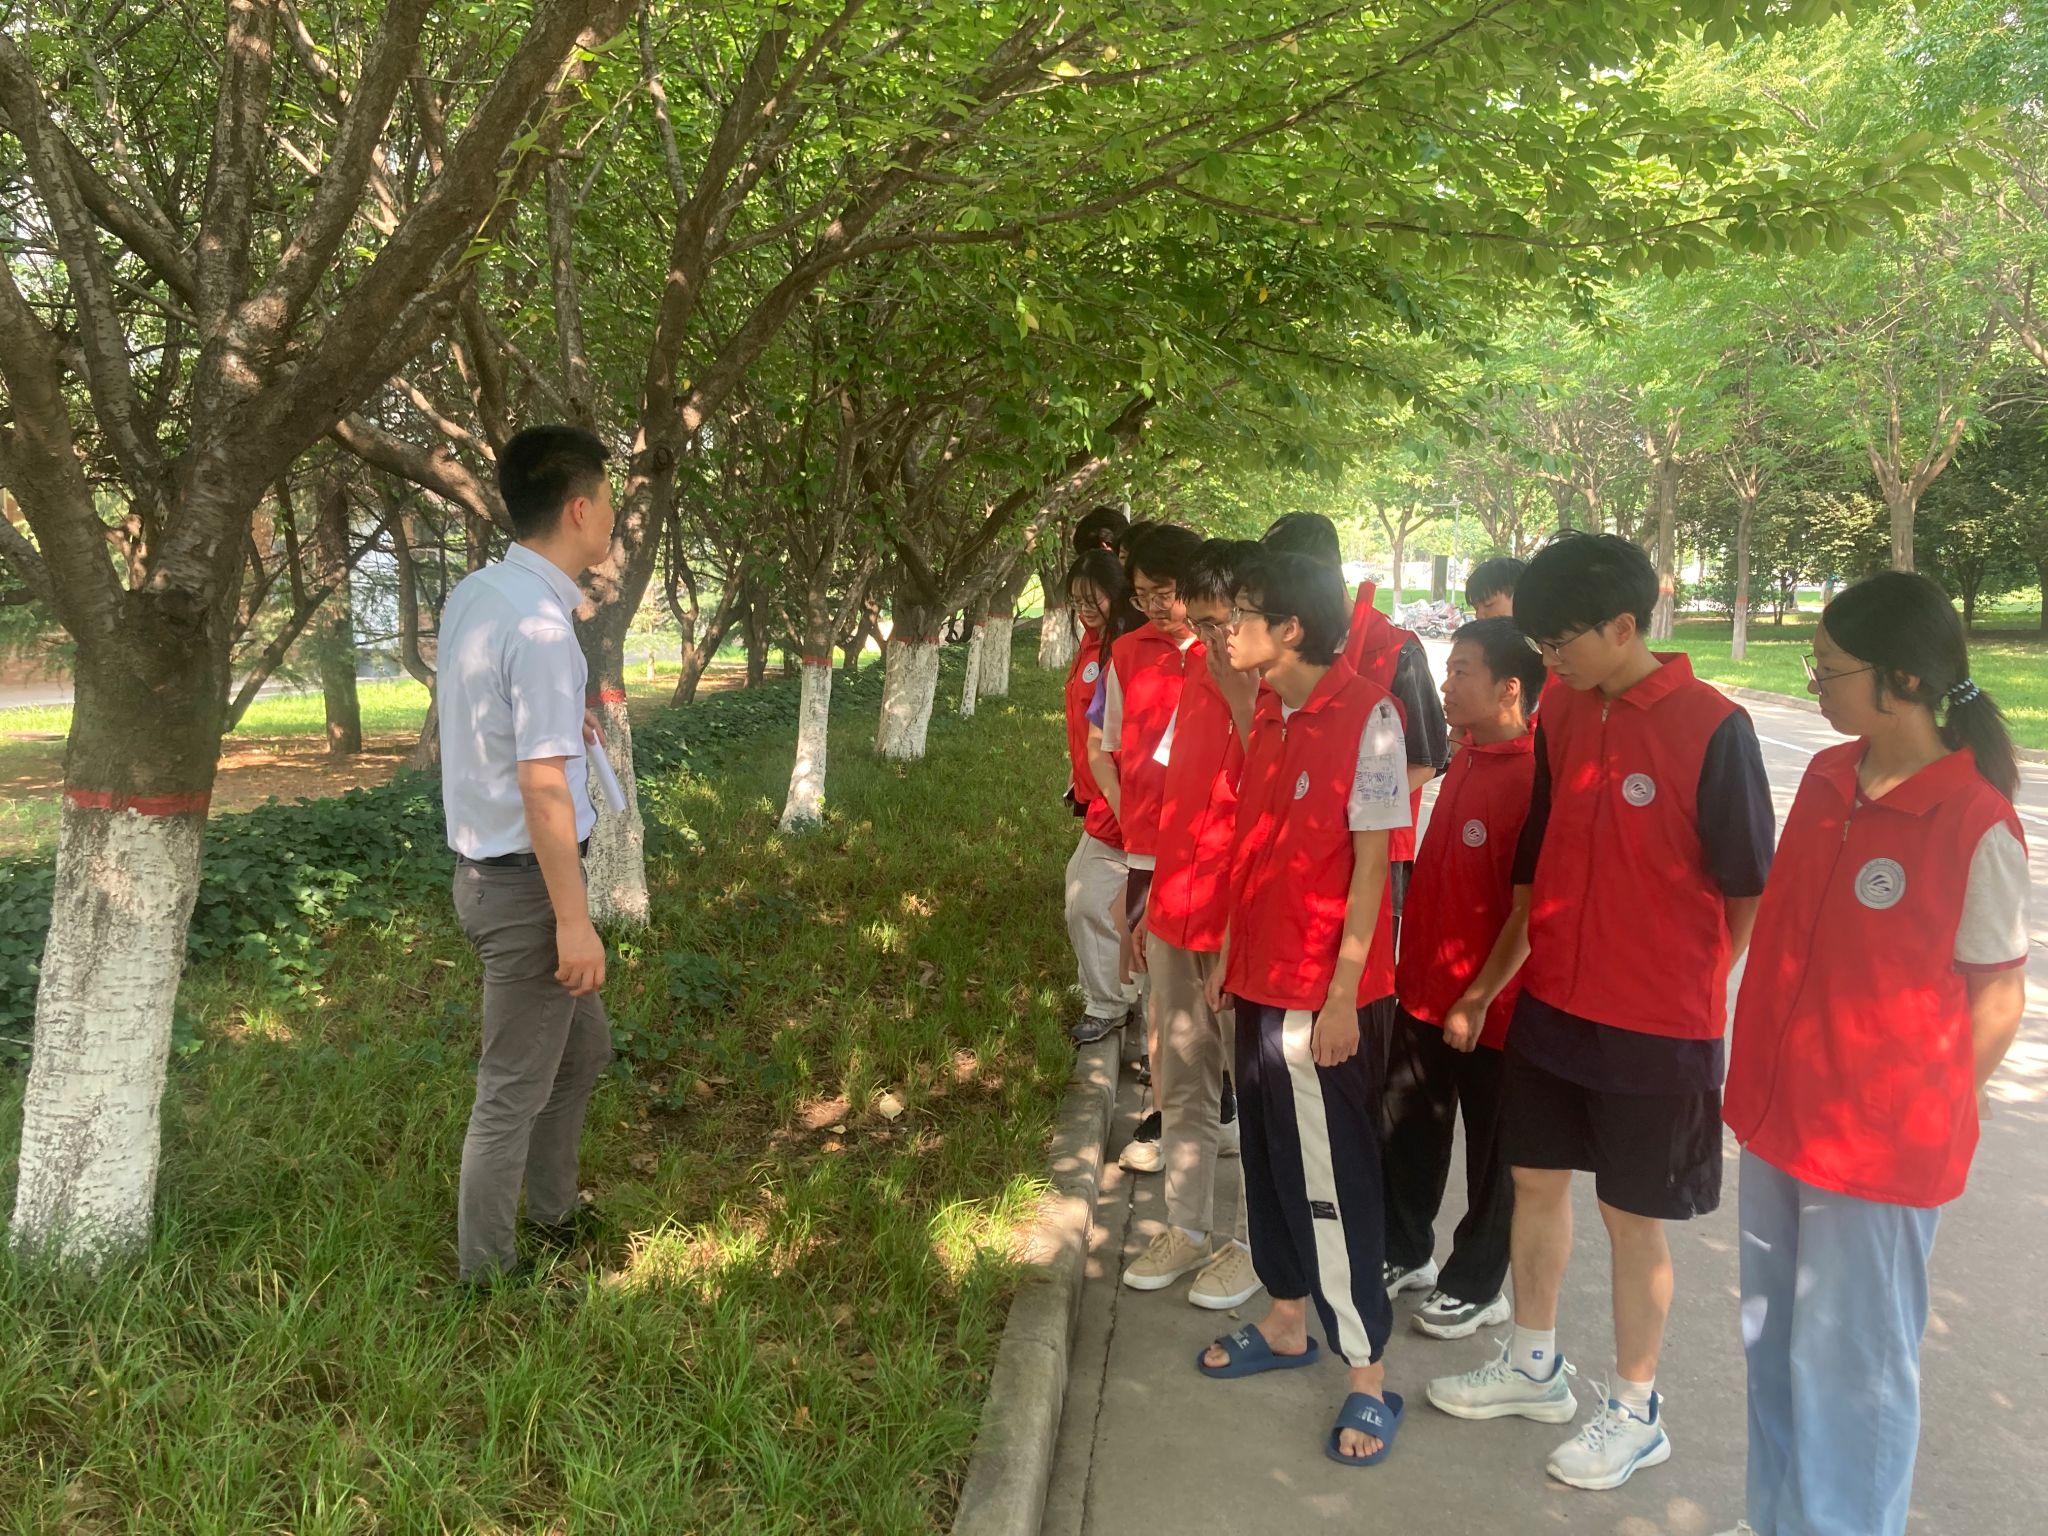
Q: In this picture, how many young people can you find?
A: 11